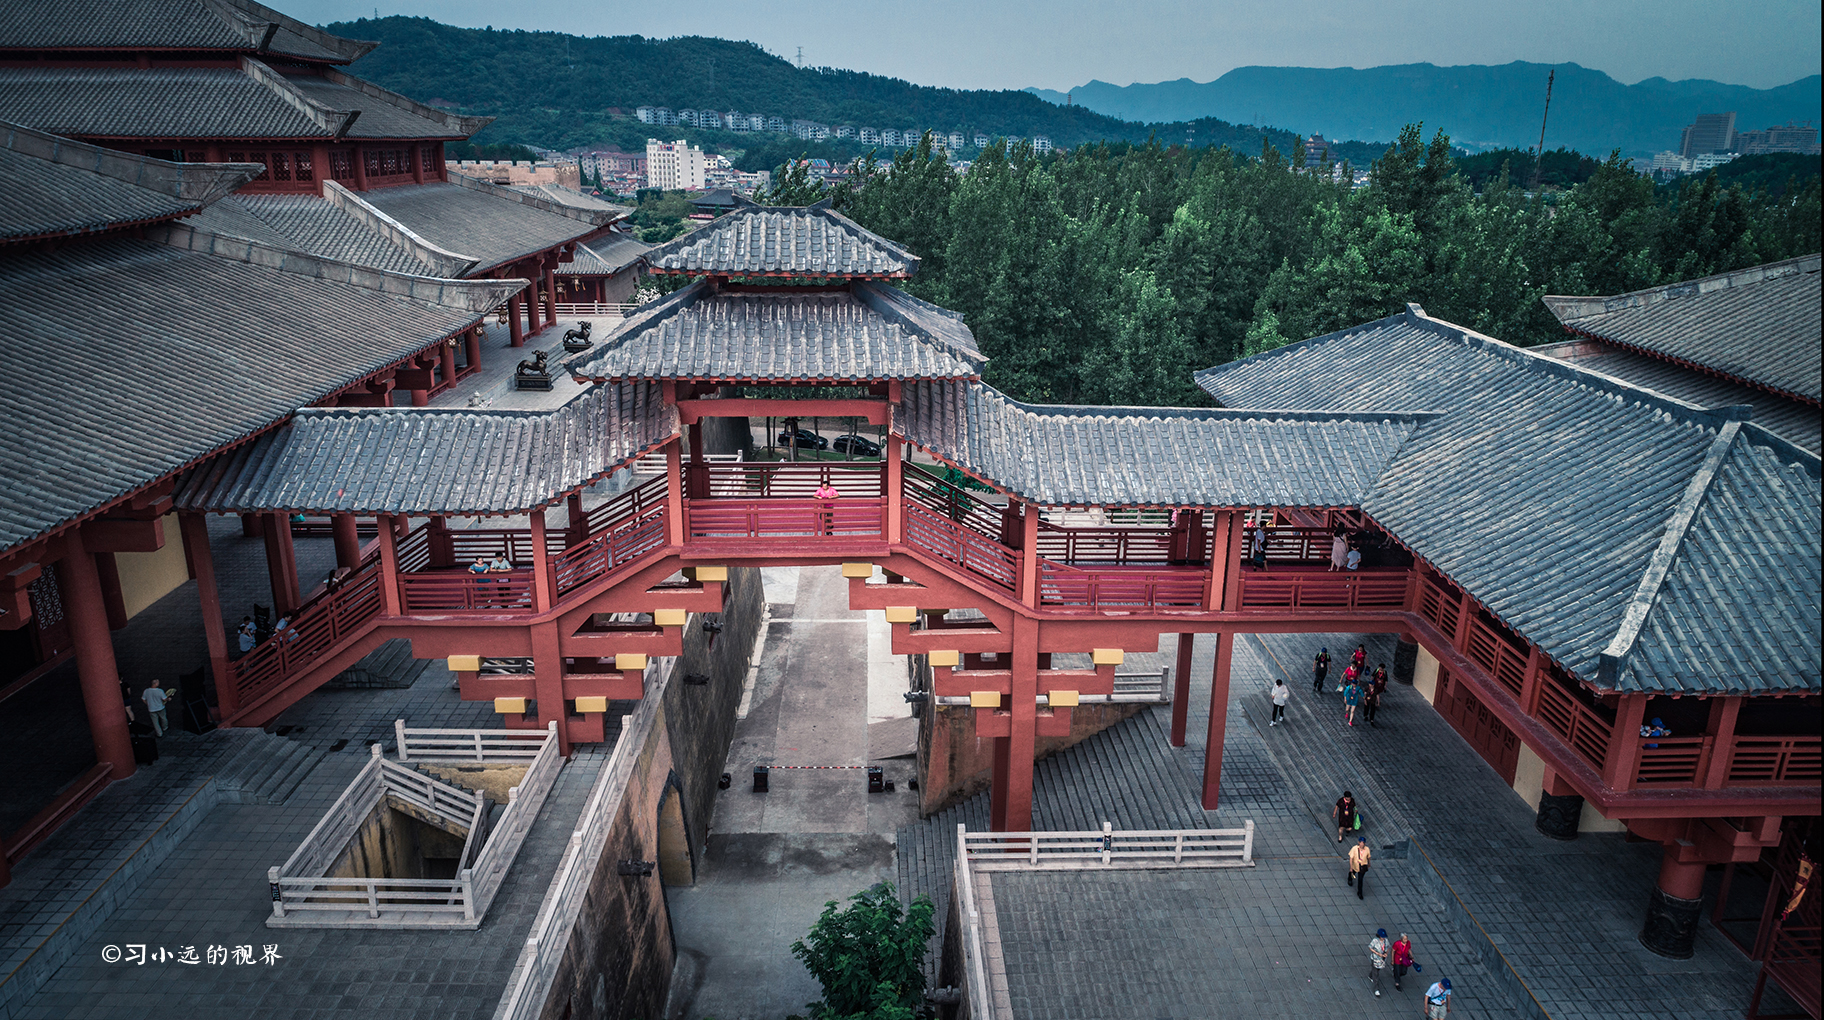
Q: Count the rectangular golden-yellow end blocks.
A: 12